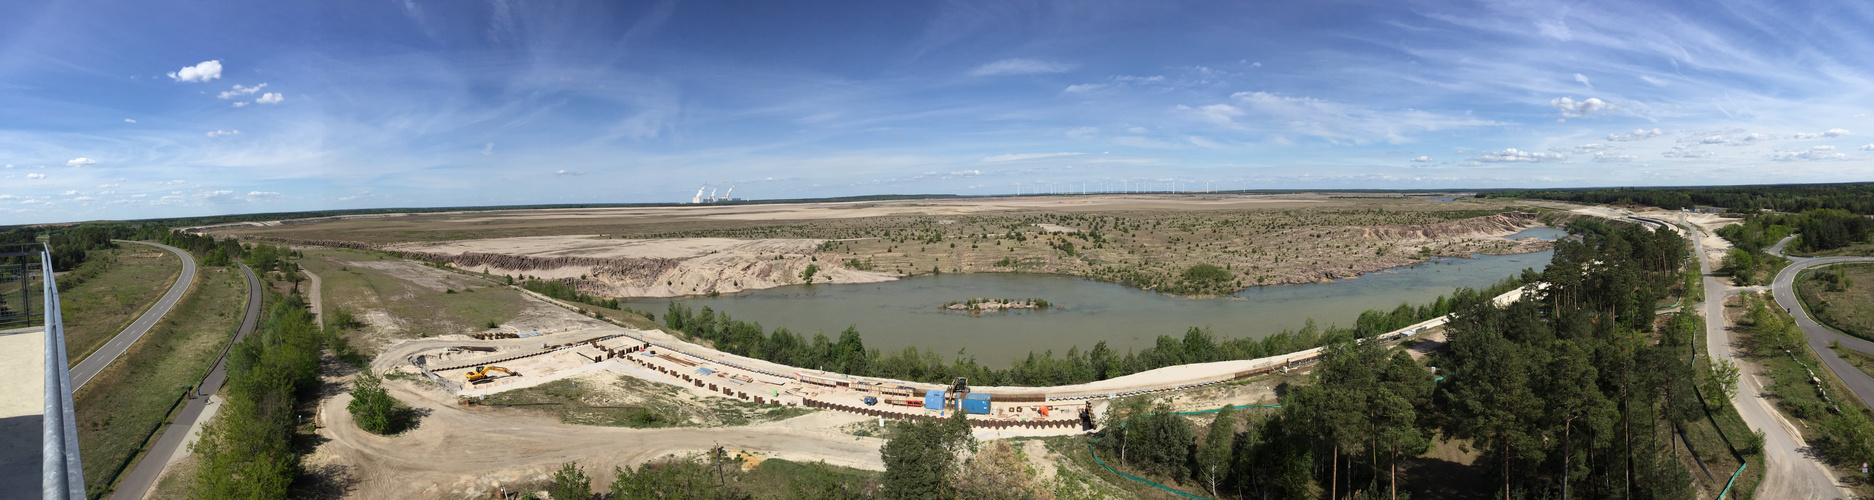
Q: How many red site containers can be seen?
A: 0